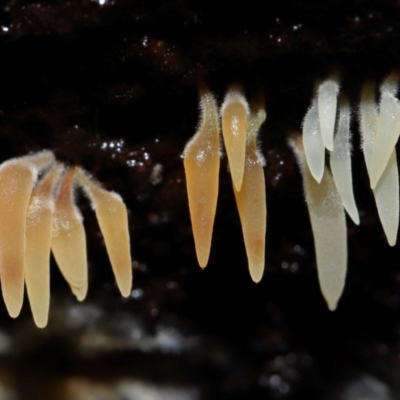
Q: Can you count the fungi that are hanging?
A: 13